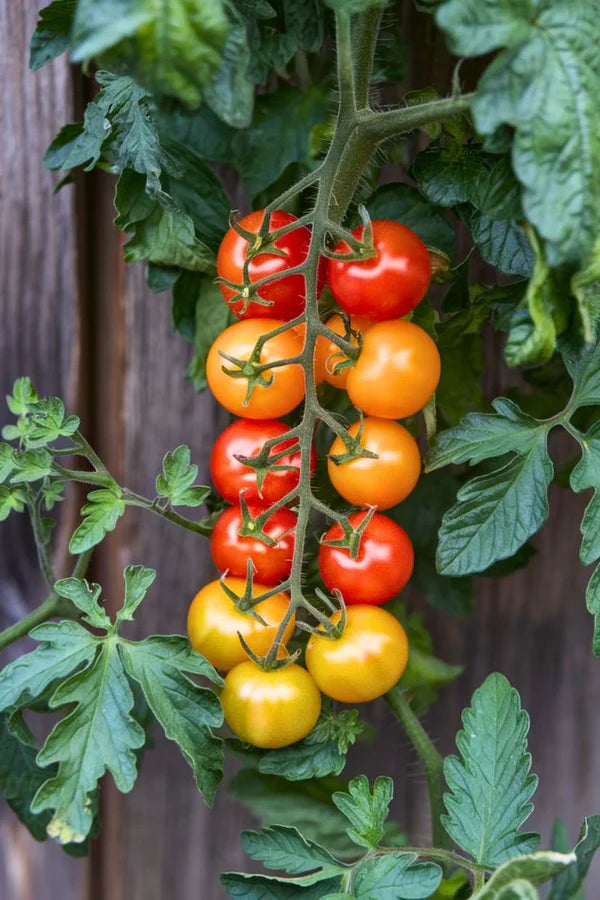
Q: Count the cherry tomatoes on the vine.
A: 12